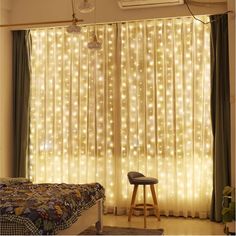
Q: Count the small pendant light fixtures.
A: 3